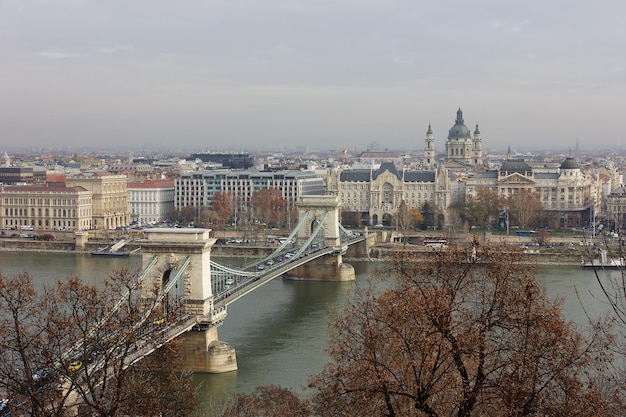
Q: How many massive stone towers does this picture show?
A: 2